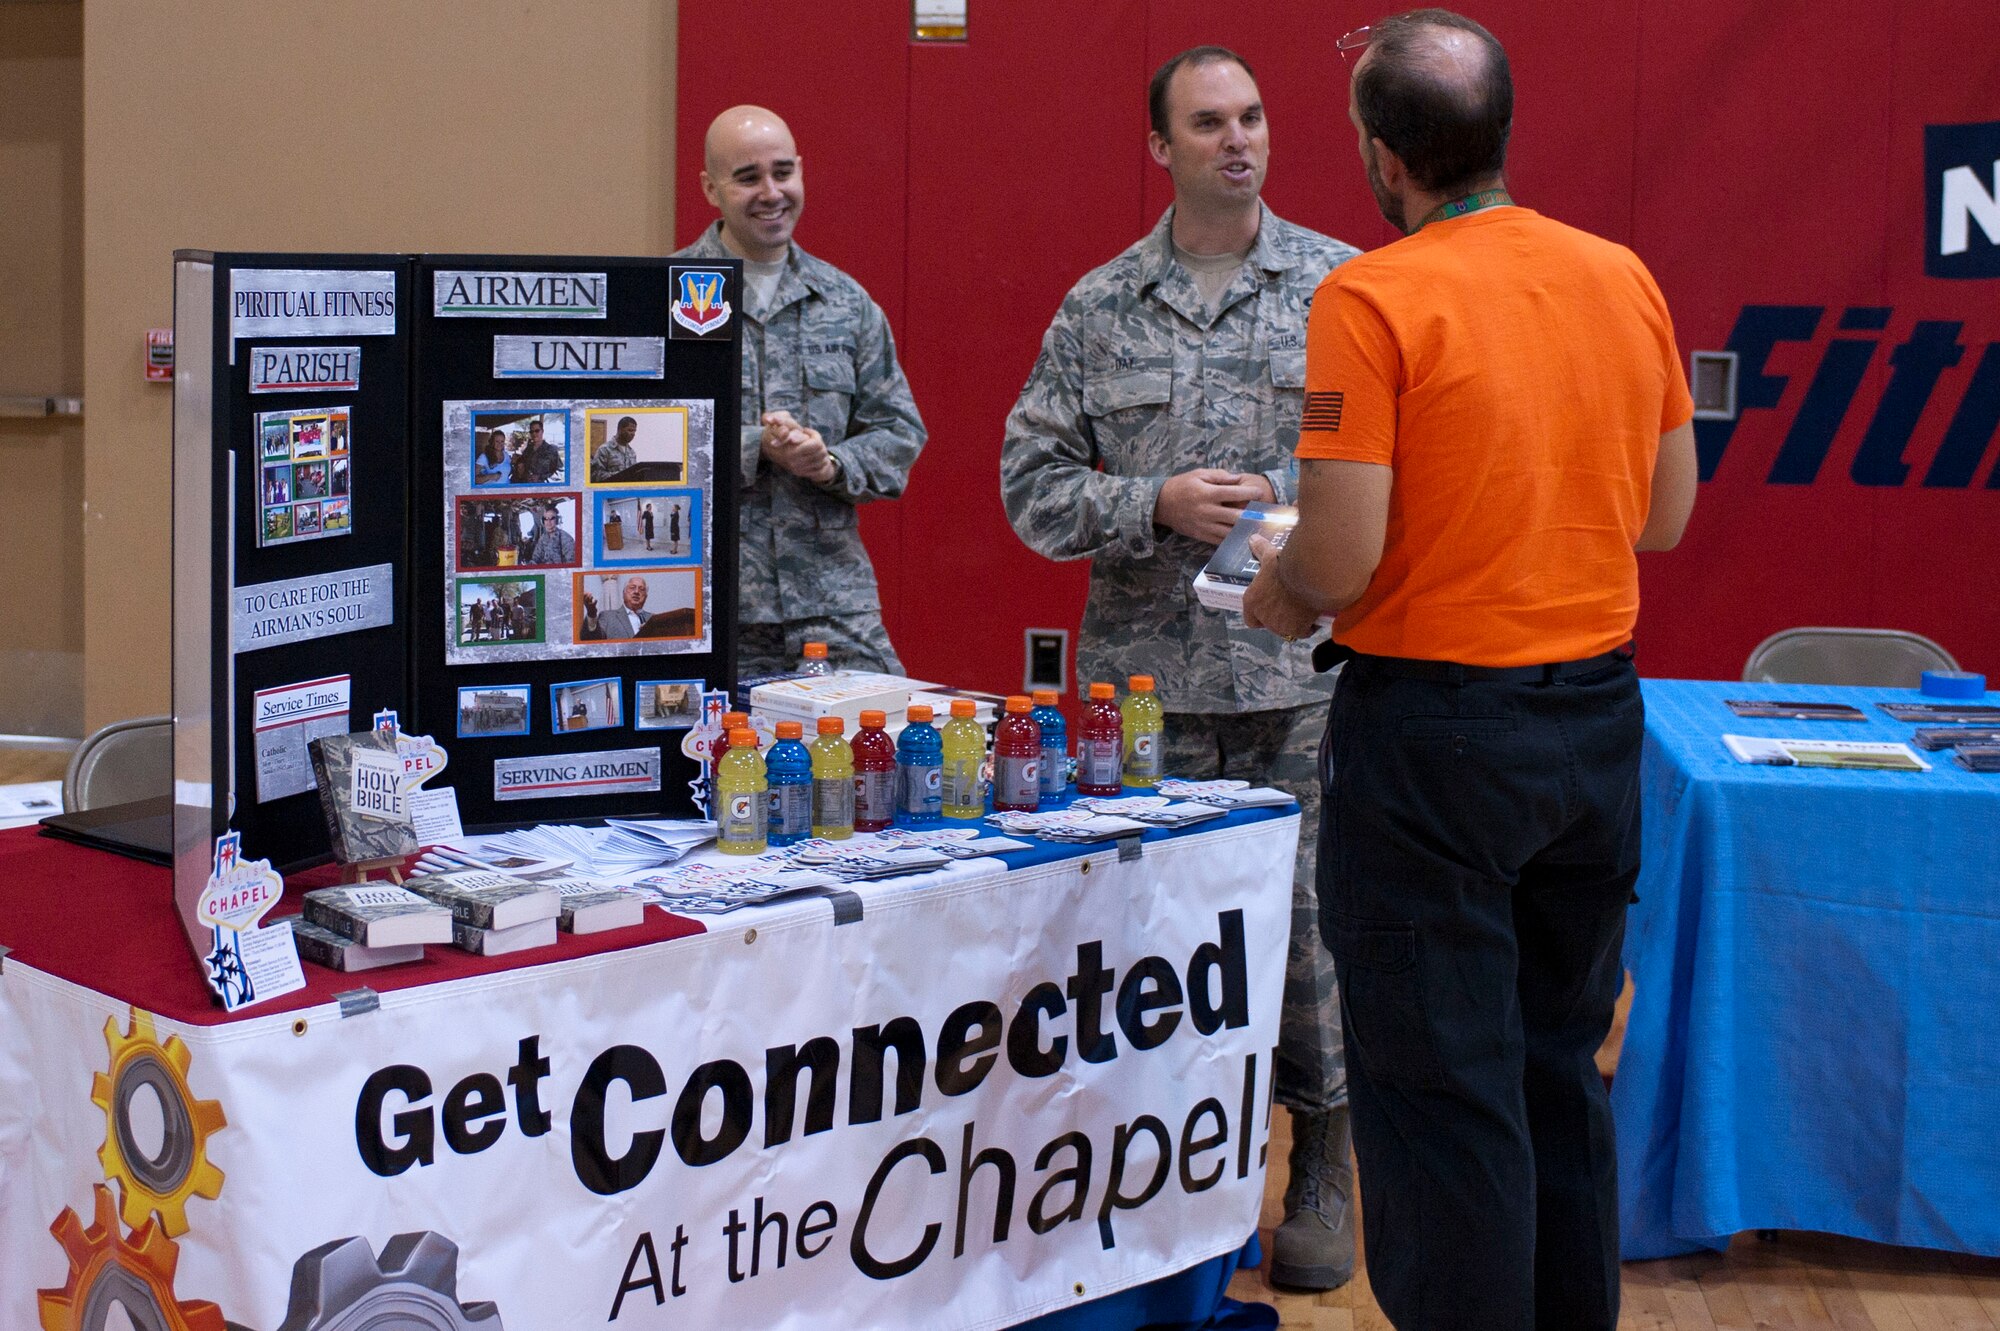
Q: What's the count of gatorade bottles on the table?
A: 12